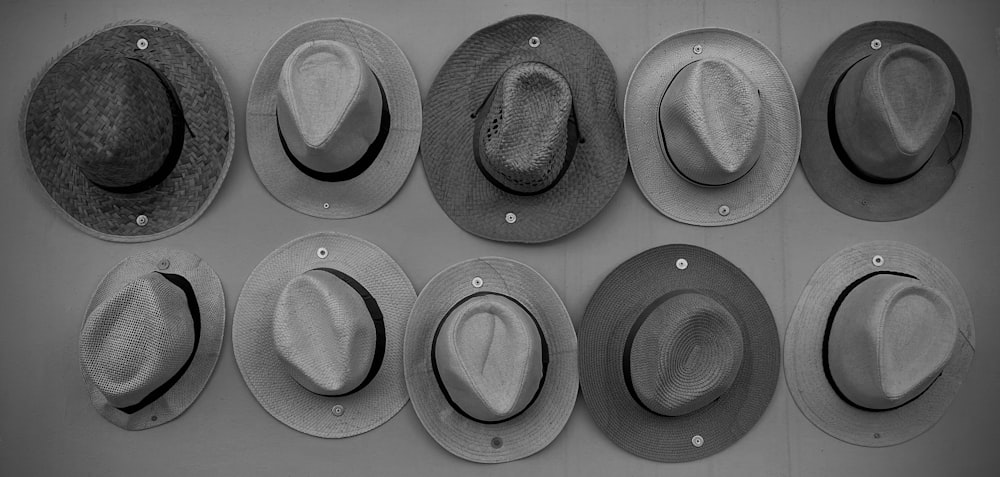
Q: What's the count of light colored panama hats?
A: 6